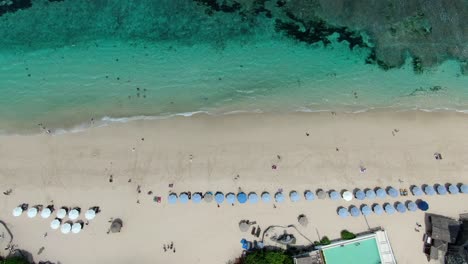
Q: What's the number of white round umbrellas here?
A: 10